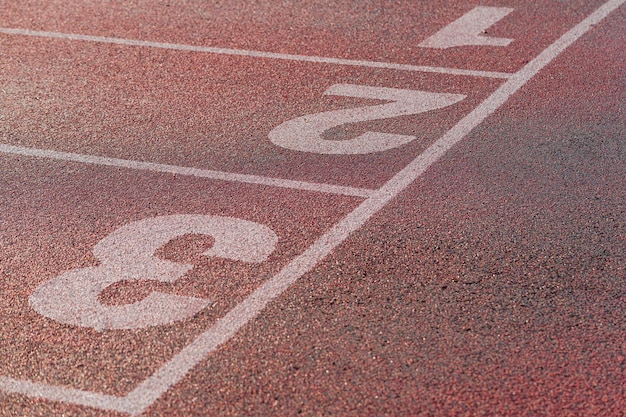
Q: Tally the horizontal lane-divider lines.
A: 3